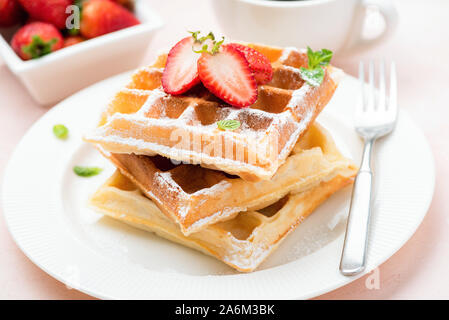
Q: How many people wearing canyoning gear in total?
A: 0